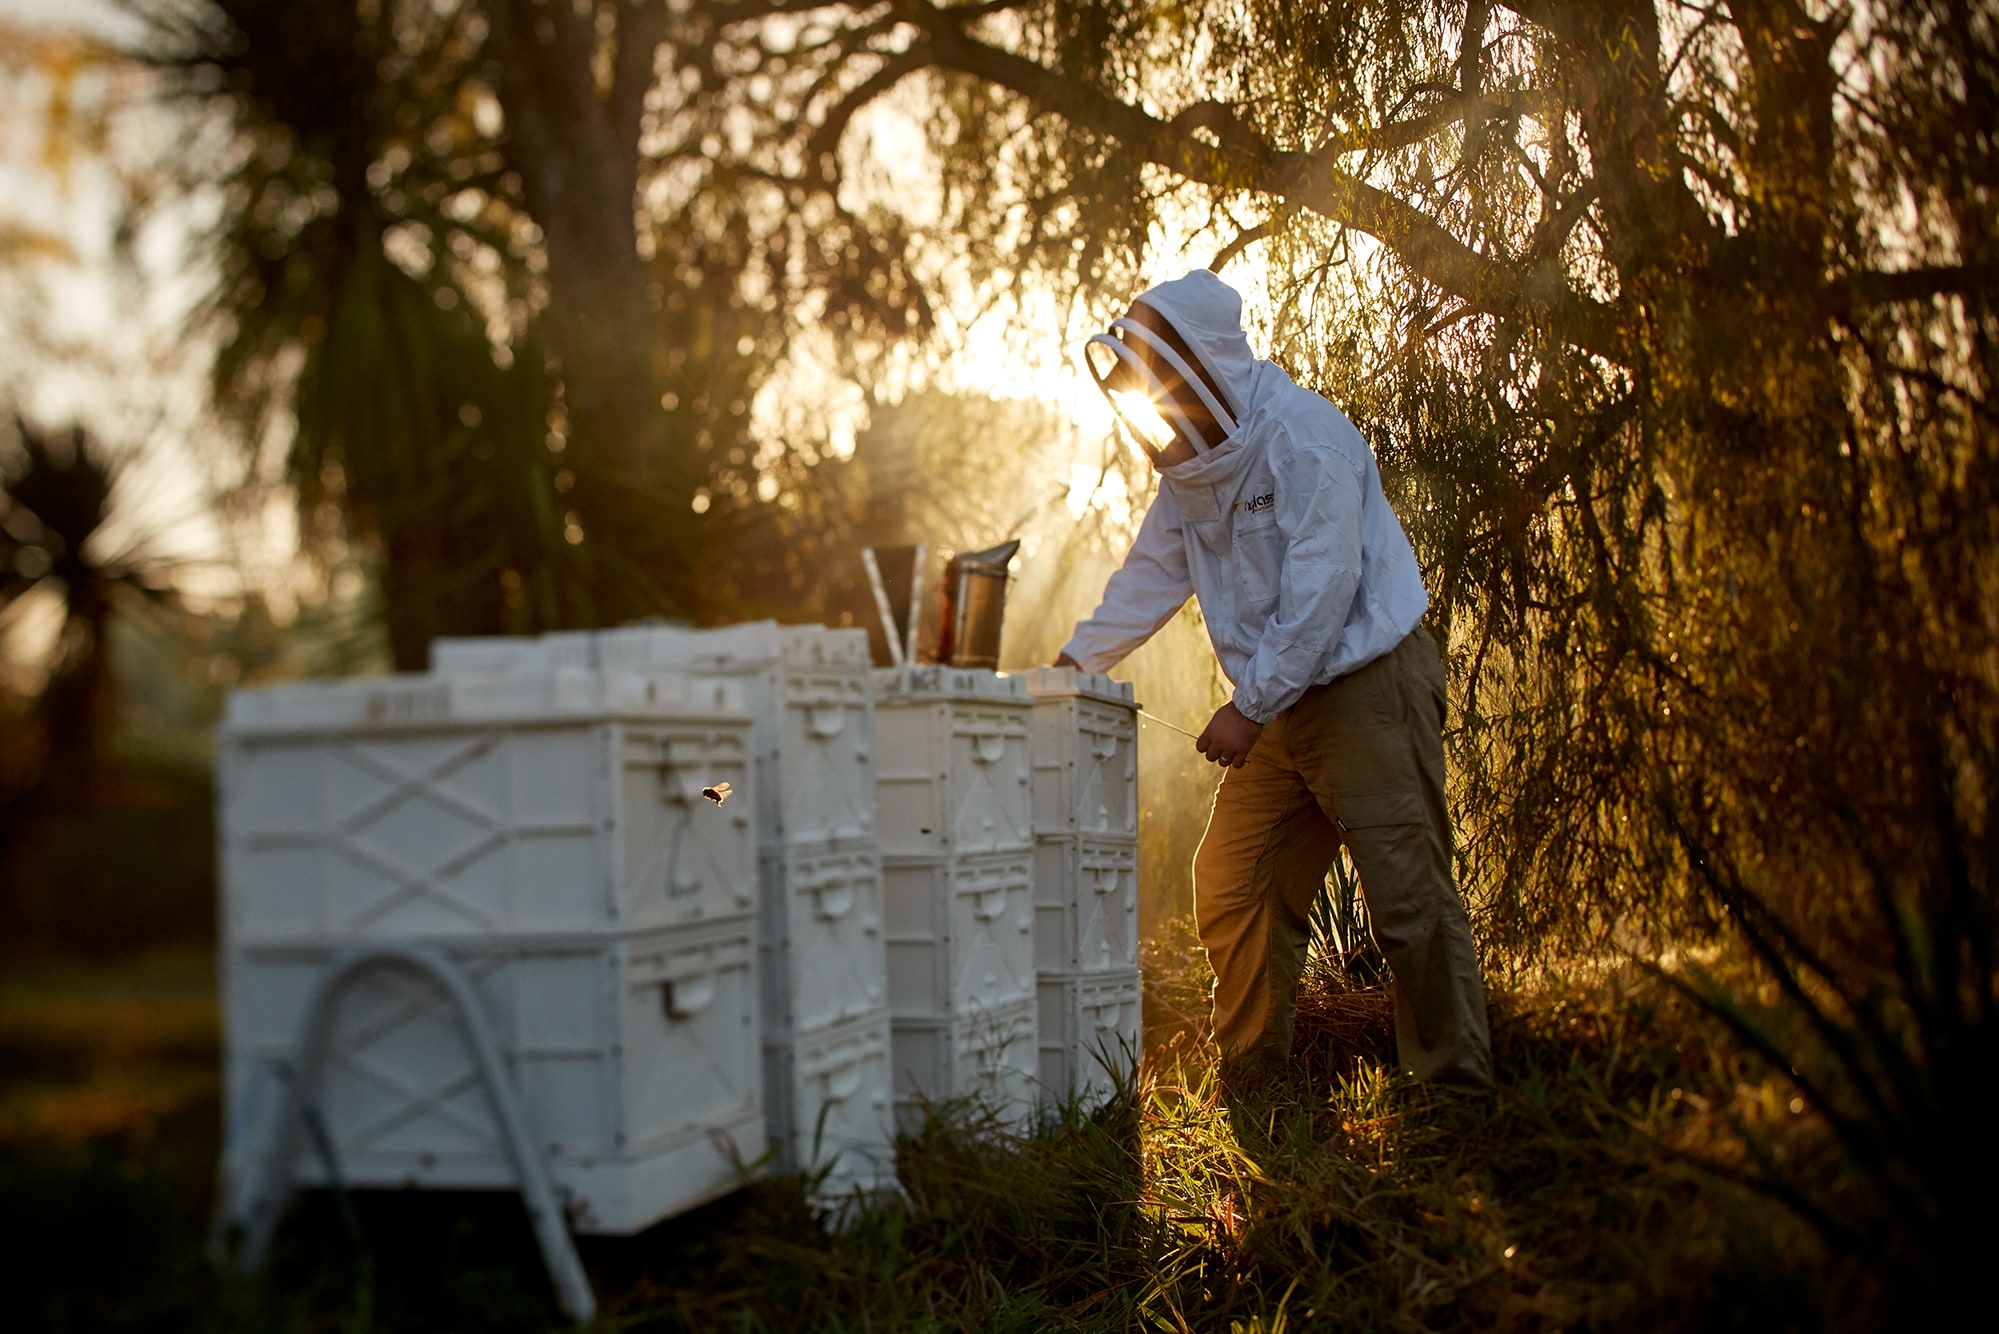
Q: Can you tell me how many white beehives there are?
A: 4